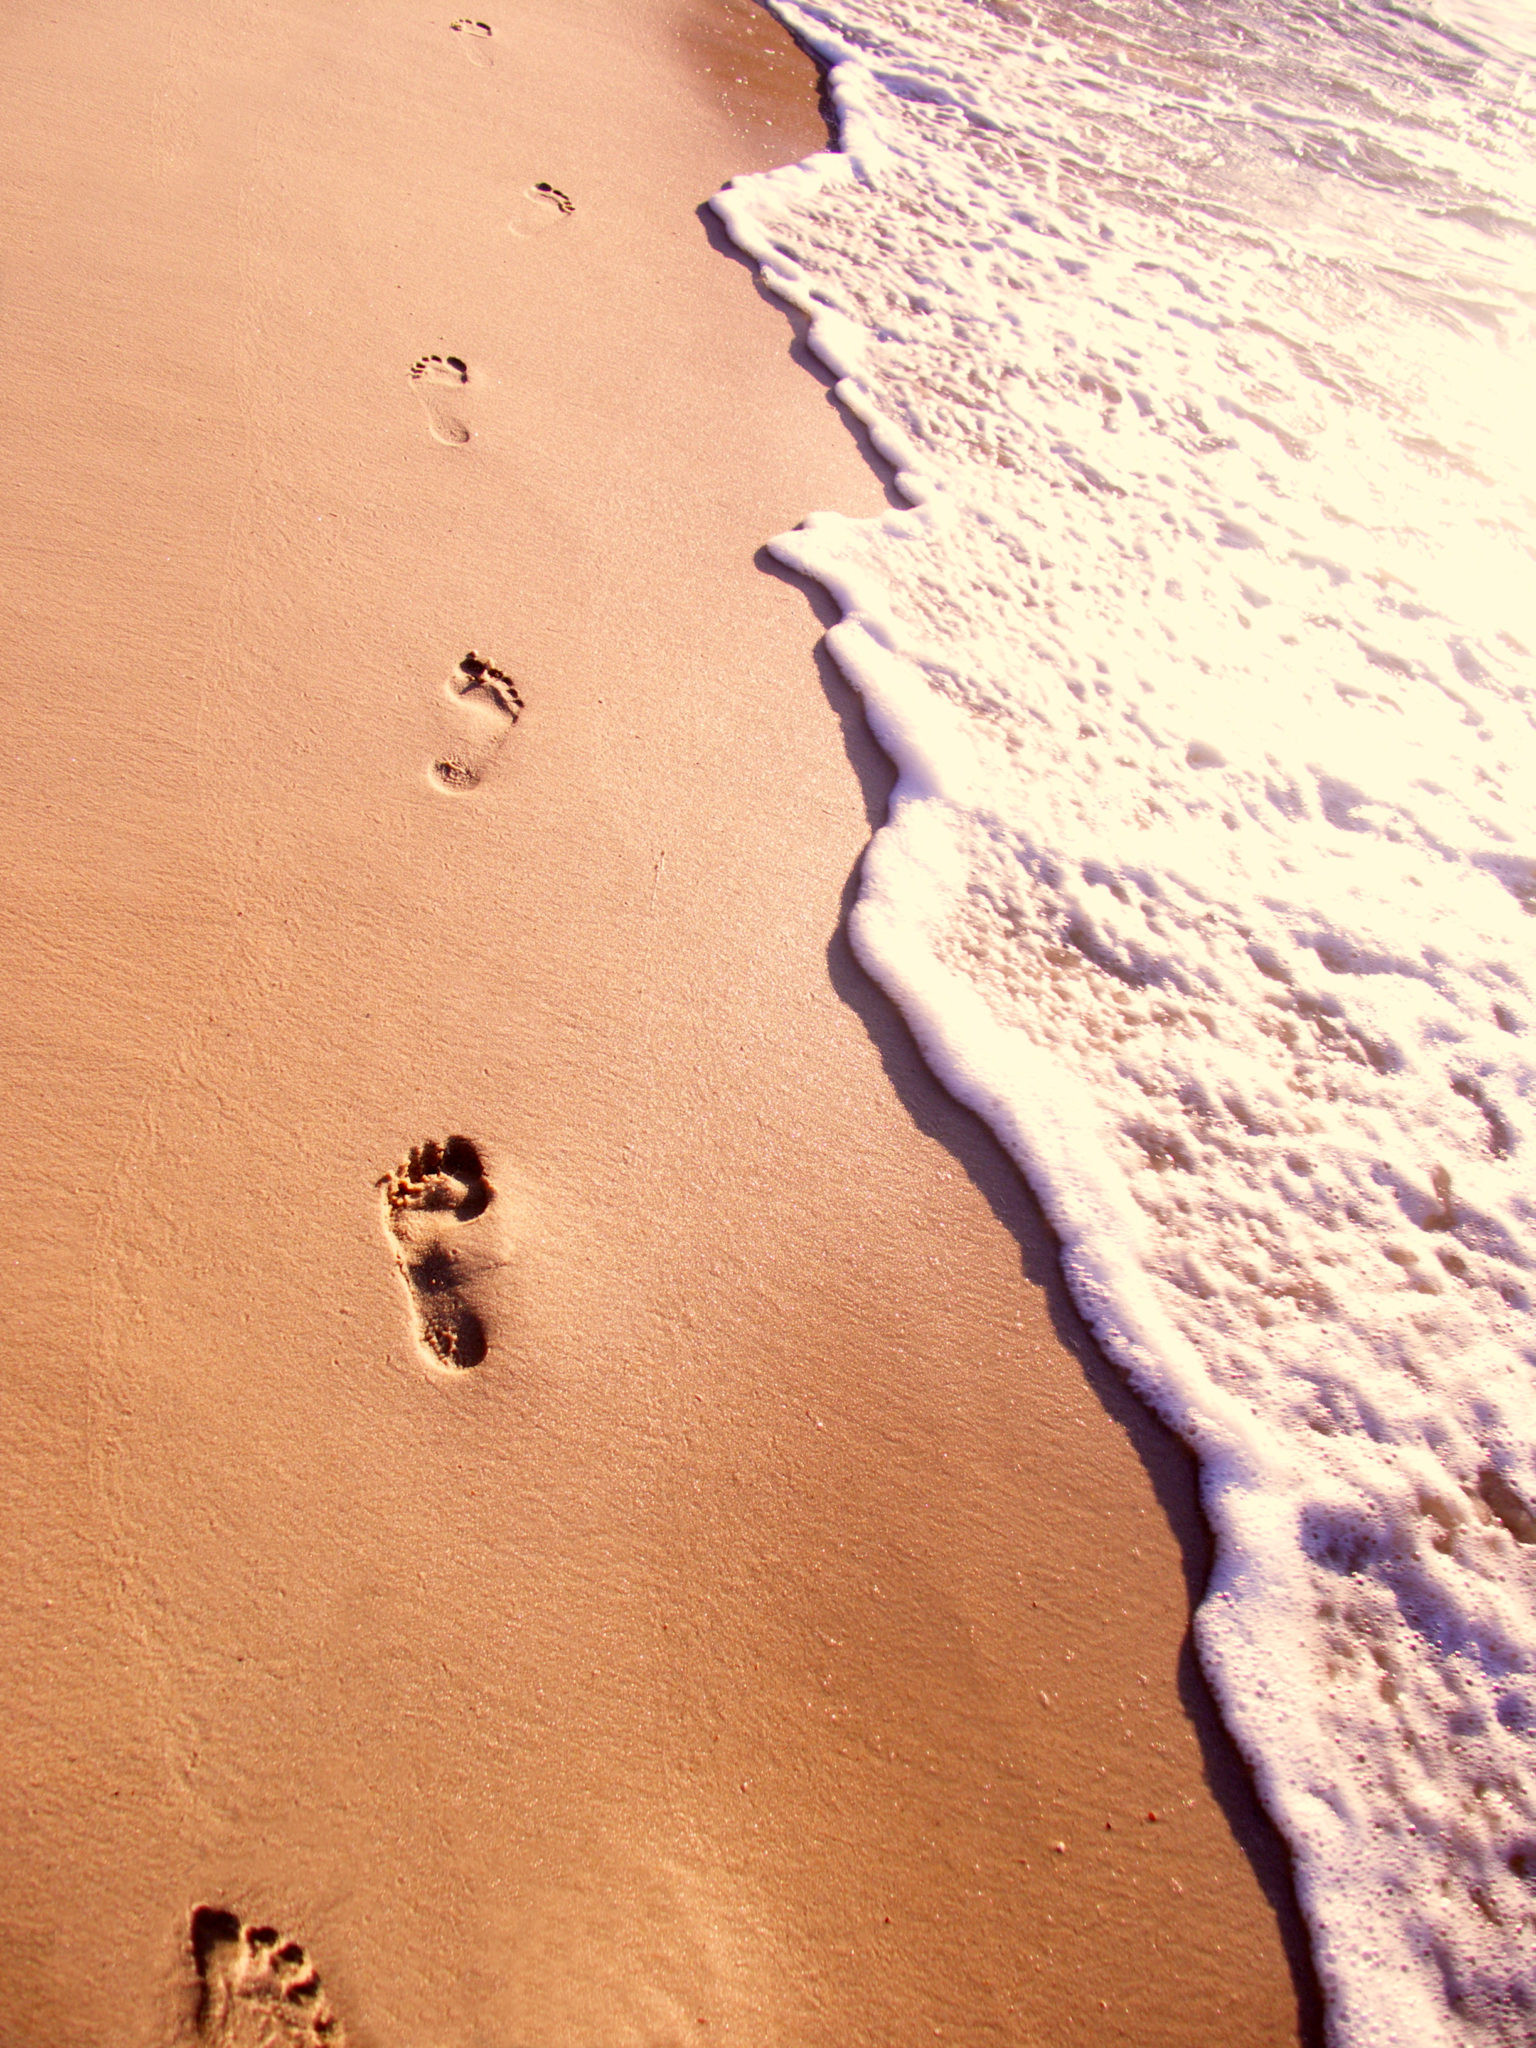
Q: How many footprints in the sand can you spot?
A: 6